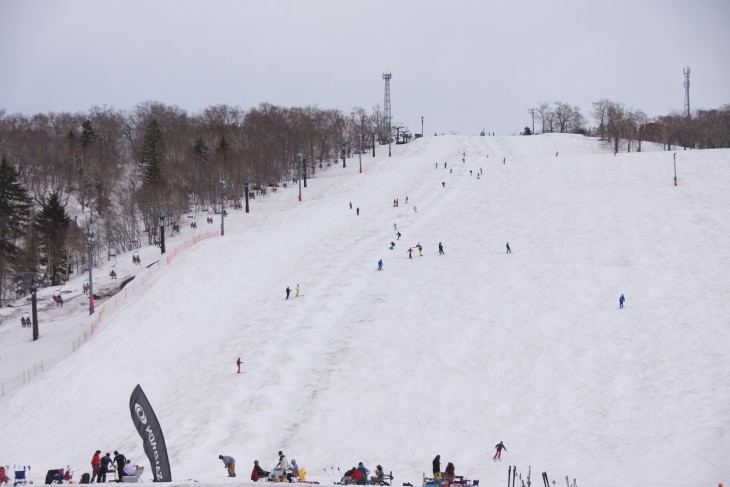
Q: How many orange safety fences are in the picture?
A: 1